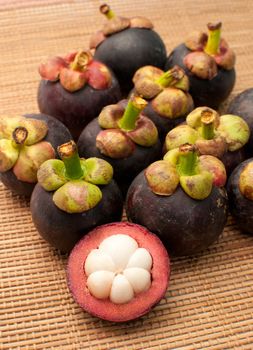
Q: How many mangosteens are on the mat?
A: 12